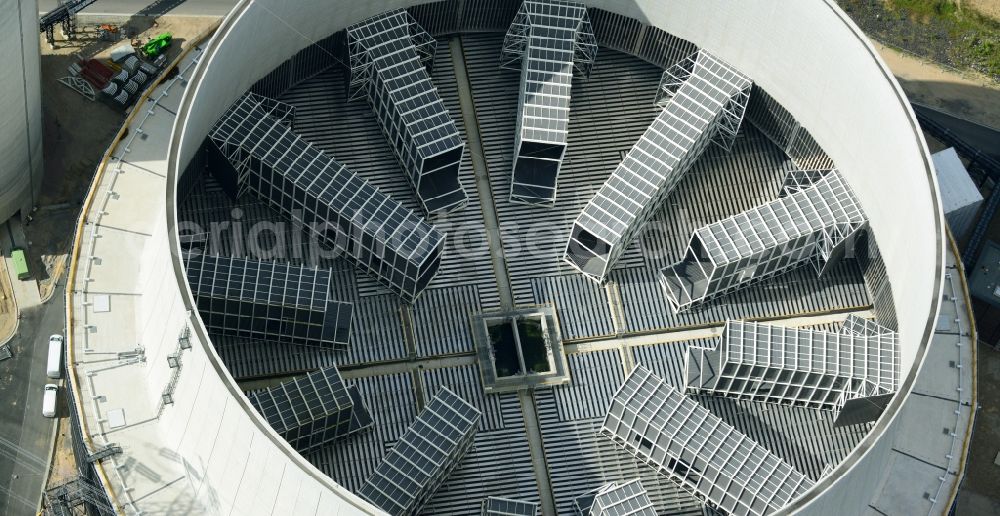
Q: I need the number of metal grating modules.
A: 12